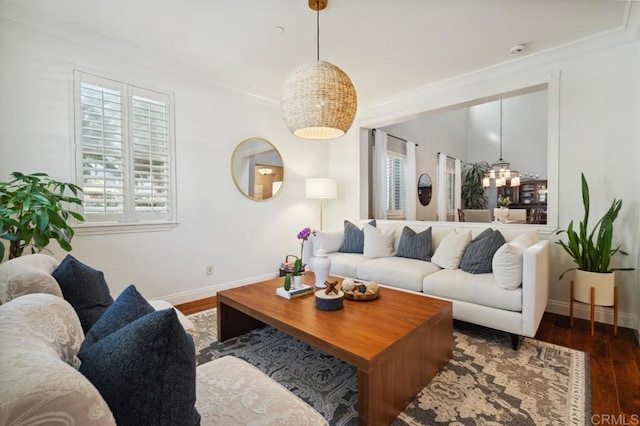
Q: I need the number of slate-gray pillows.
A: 3